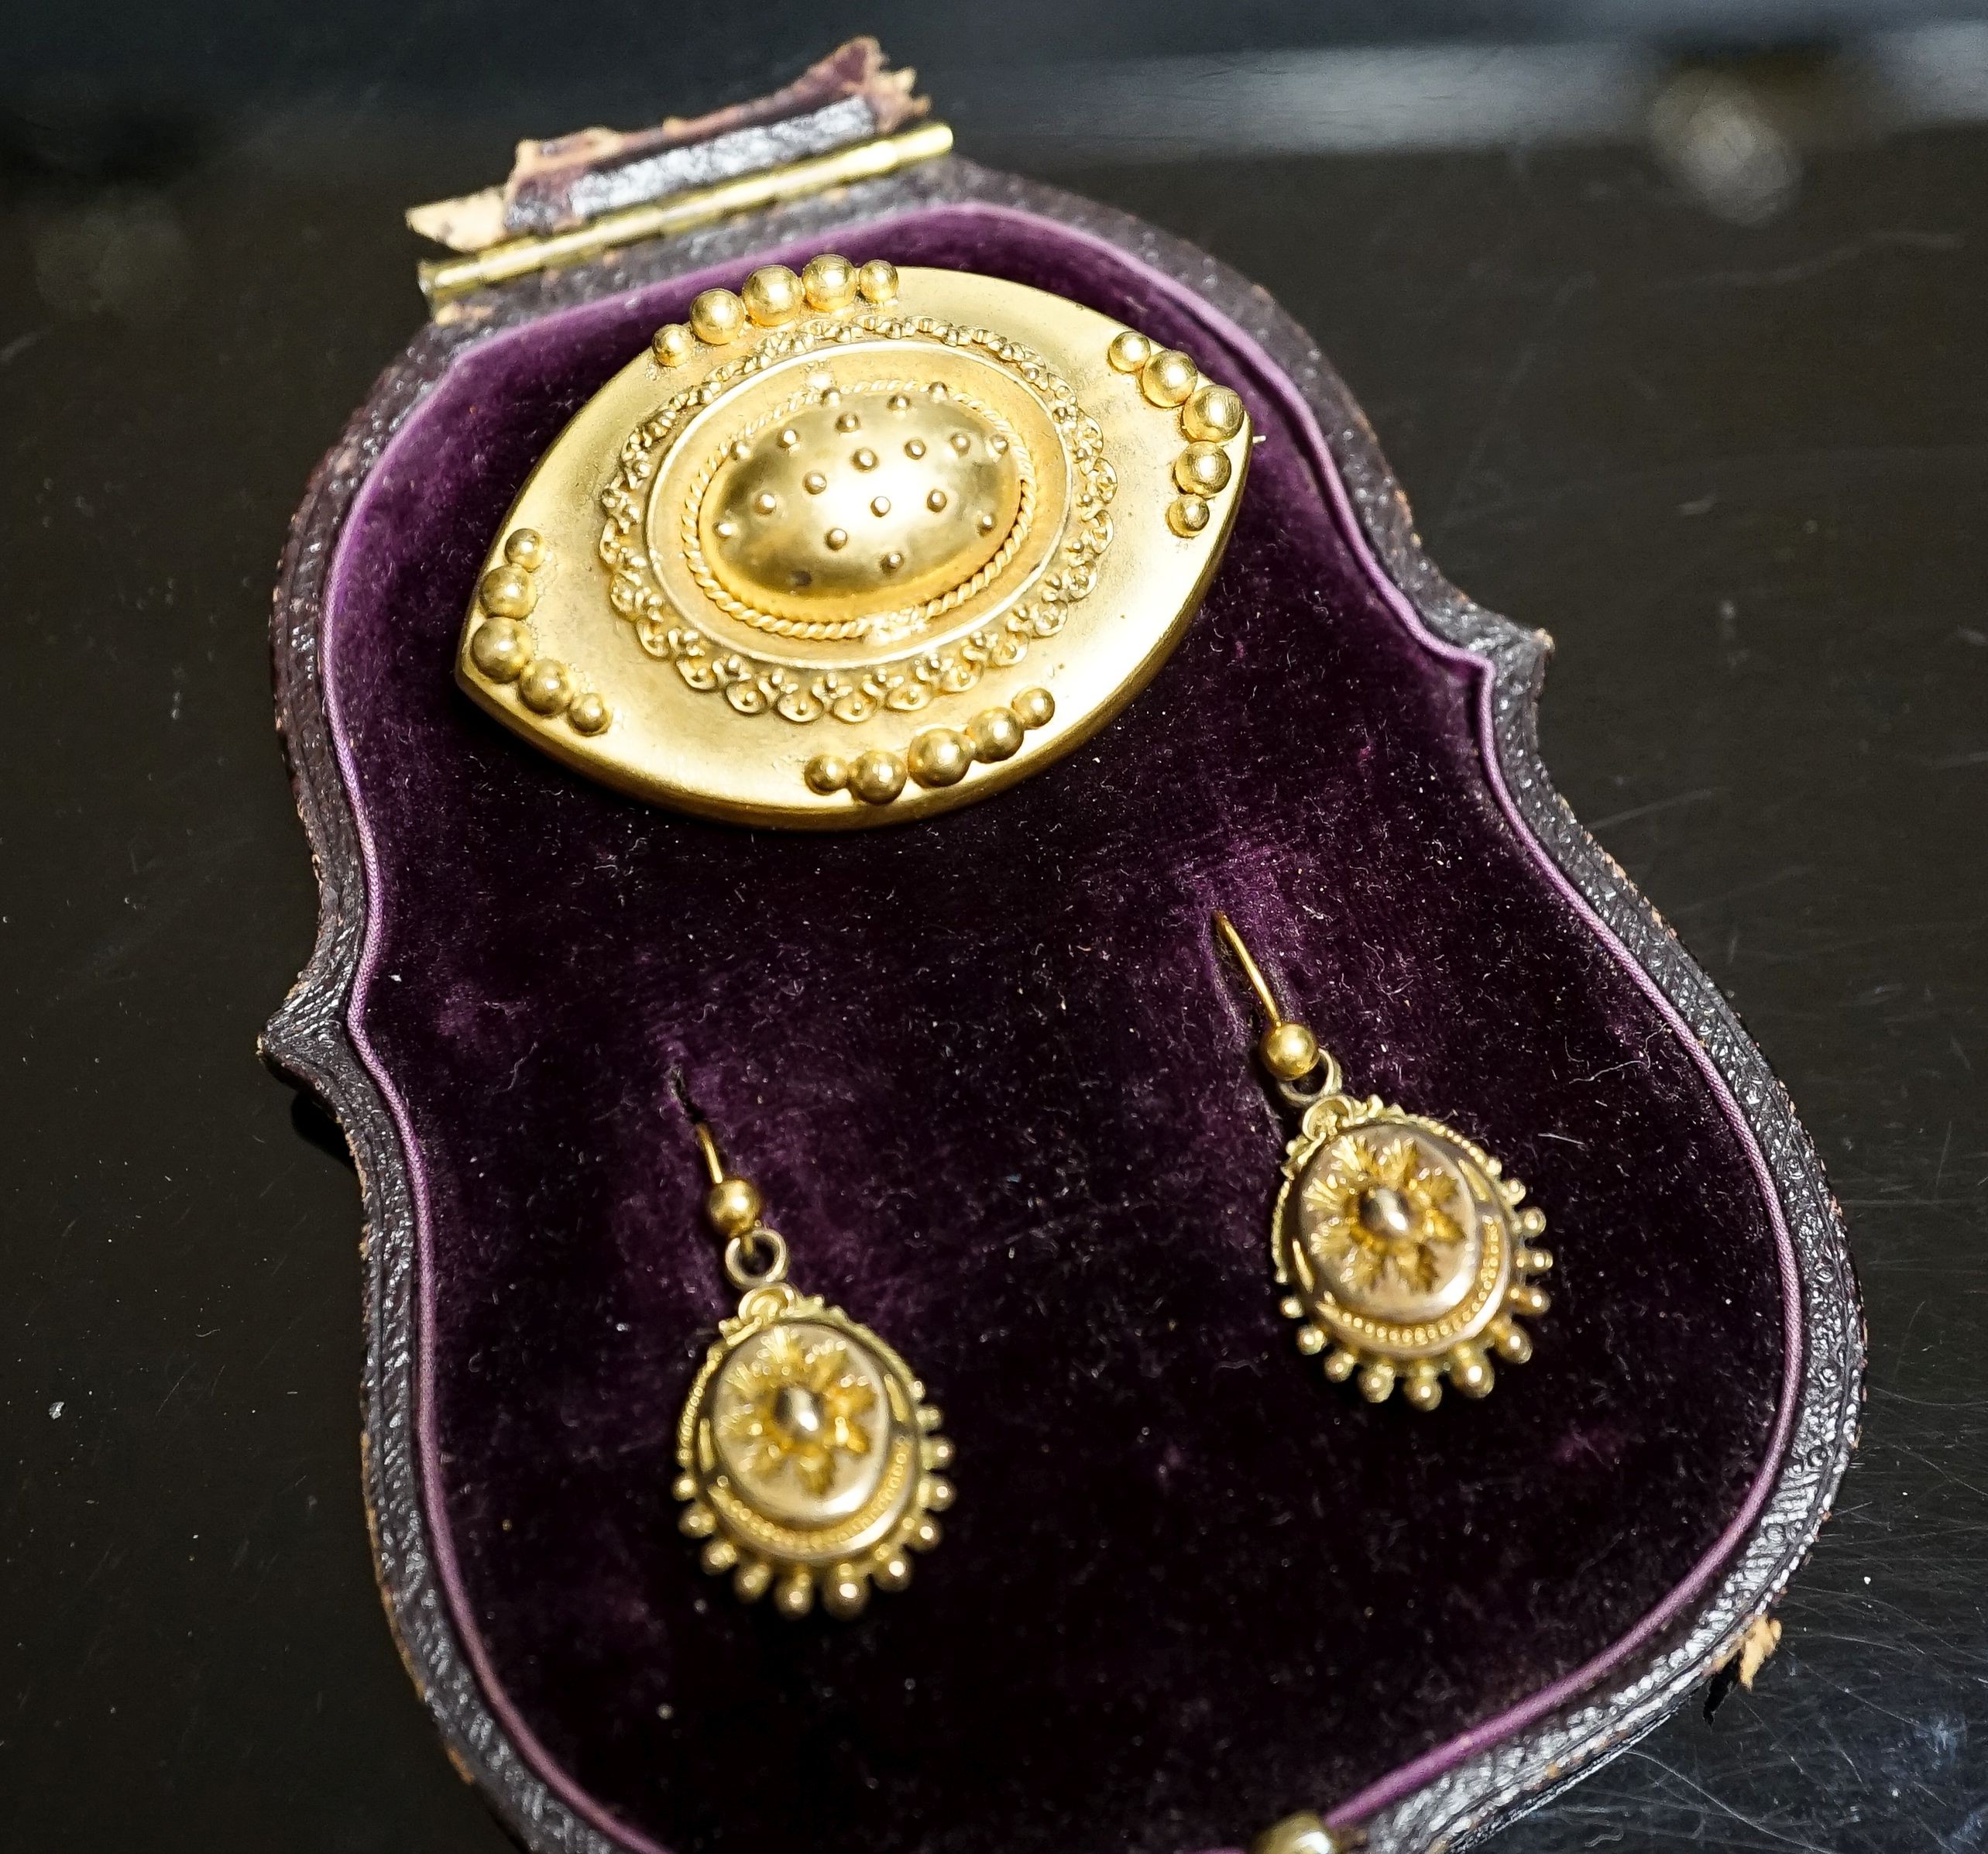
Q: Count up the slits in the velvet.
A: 2